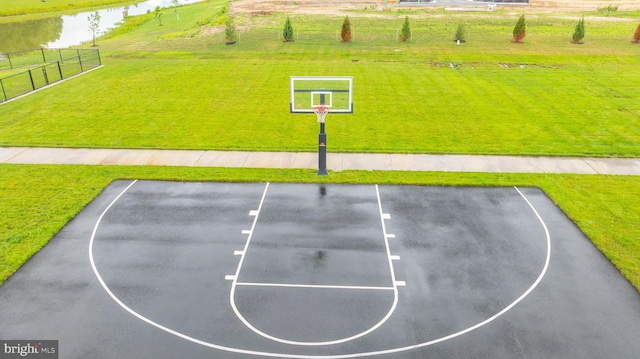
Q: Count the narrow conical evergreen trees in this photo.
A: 8